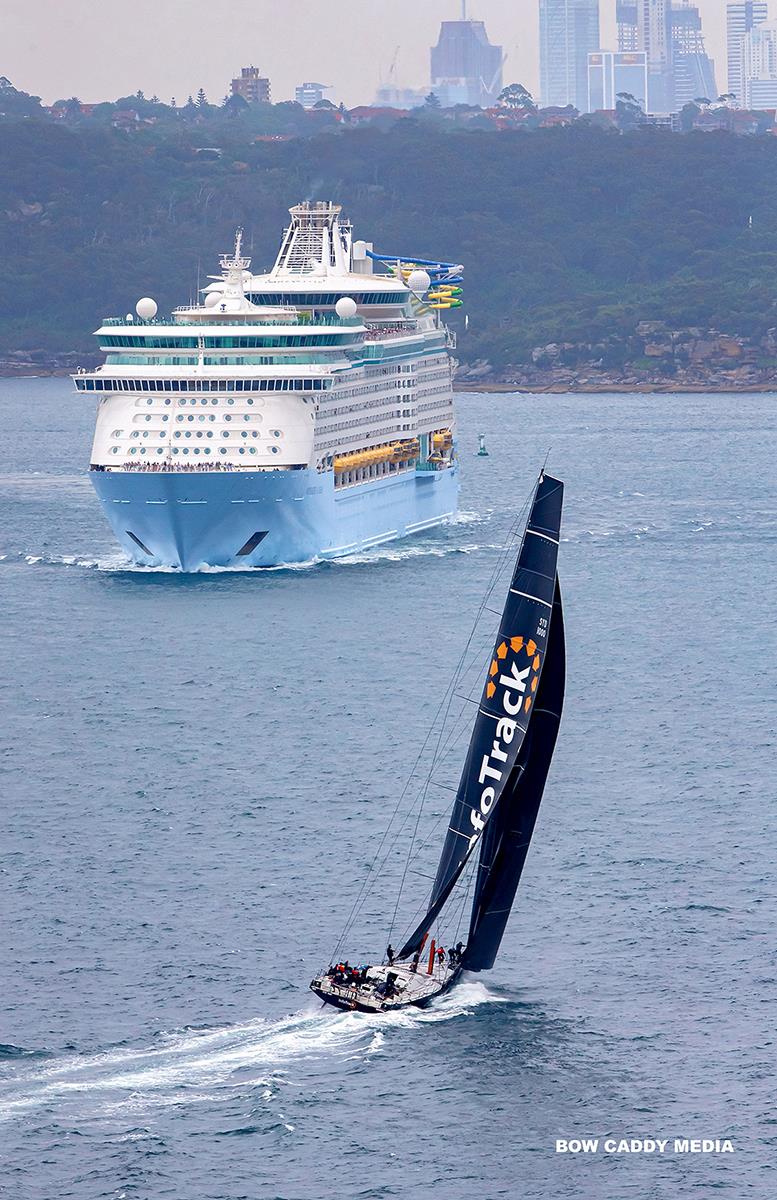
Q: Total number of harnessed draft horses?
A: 0